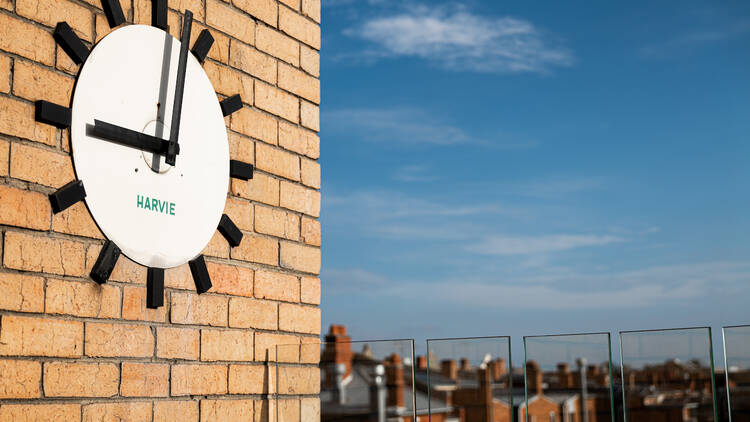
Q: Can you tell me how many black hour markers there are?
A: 12